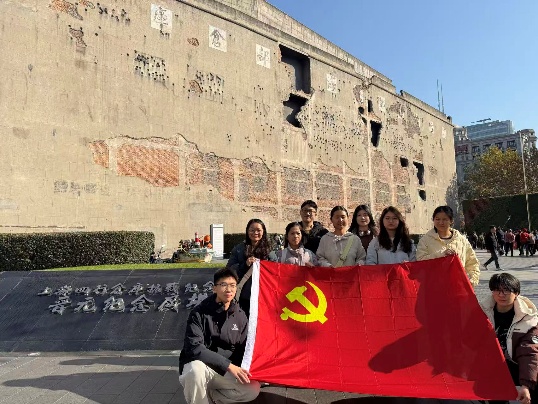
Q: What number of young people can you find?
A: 9